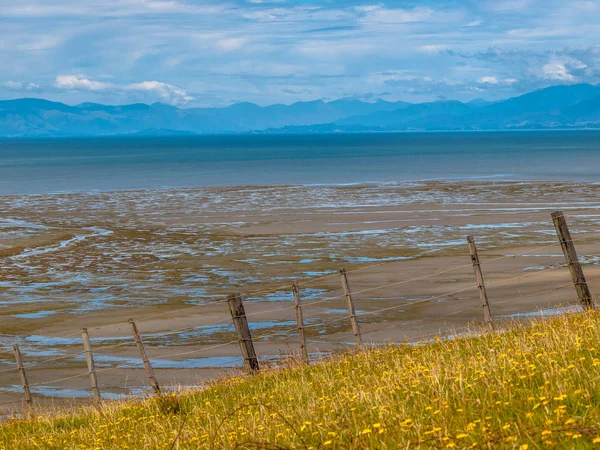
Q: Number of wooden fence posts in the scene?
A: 8